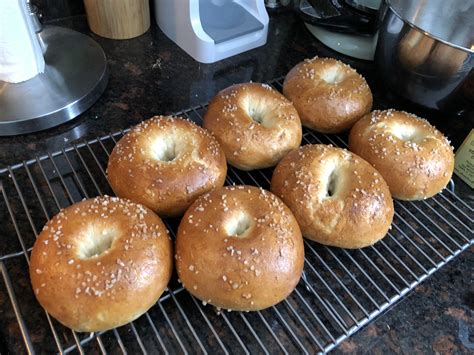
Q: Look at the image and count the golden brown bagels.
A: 7